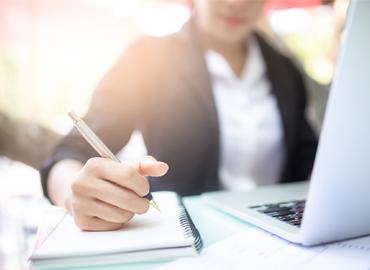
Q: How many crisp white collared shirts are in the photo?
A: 1